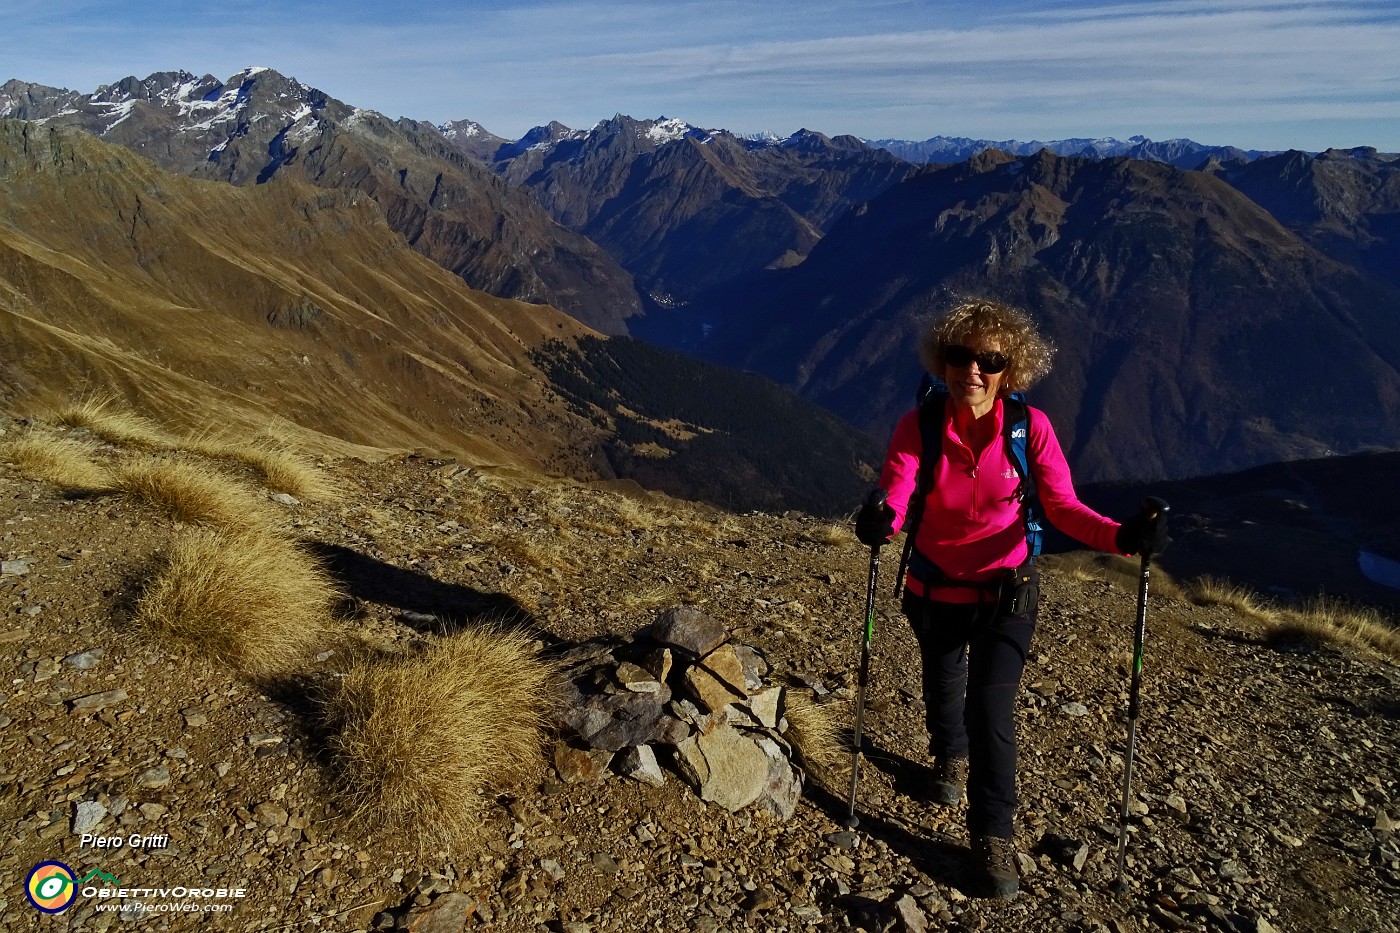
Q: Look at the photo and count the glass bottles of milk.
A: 0